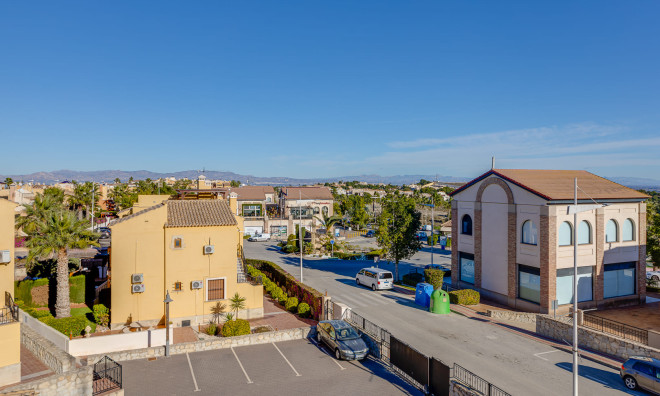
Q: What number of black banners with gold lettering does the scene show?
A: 0